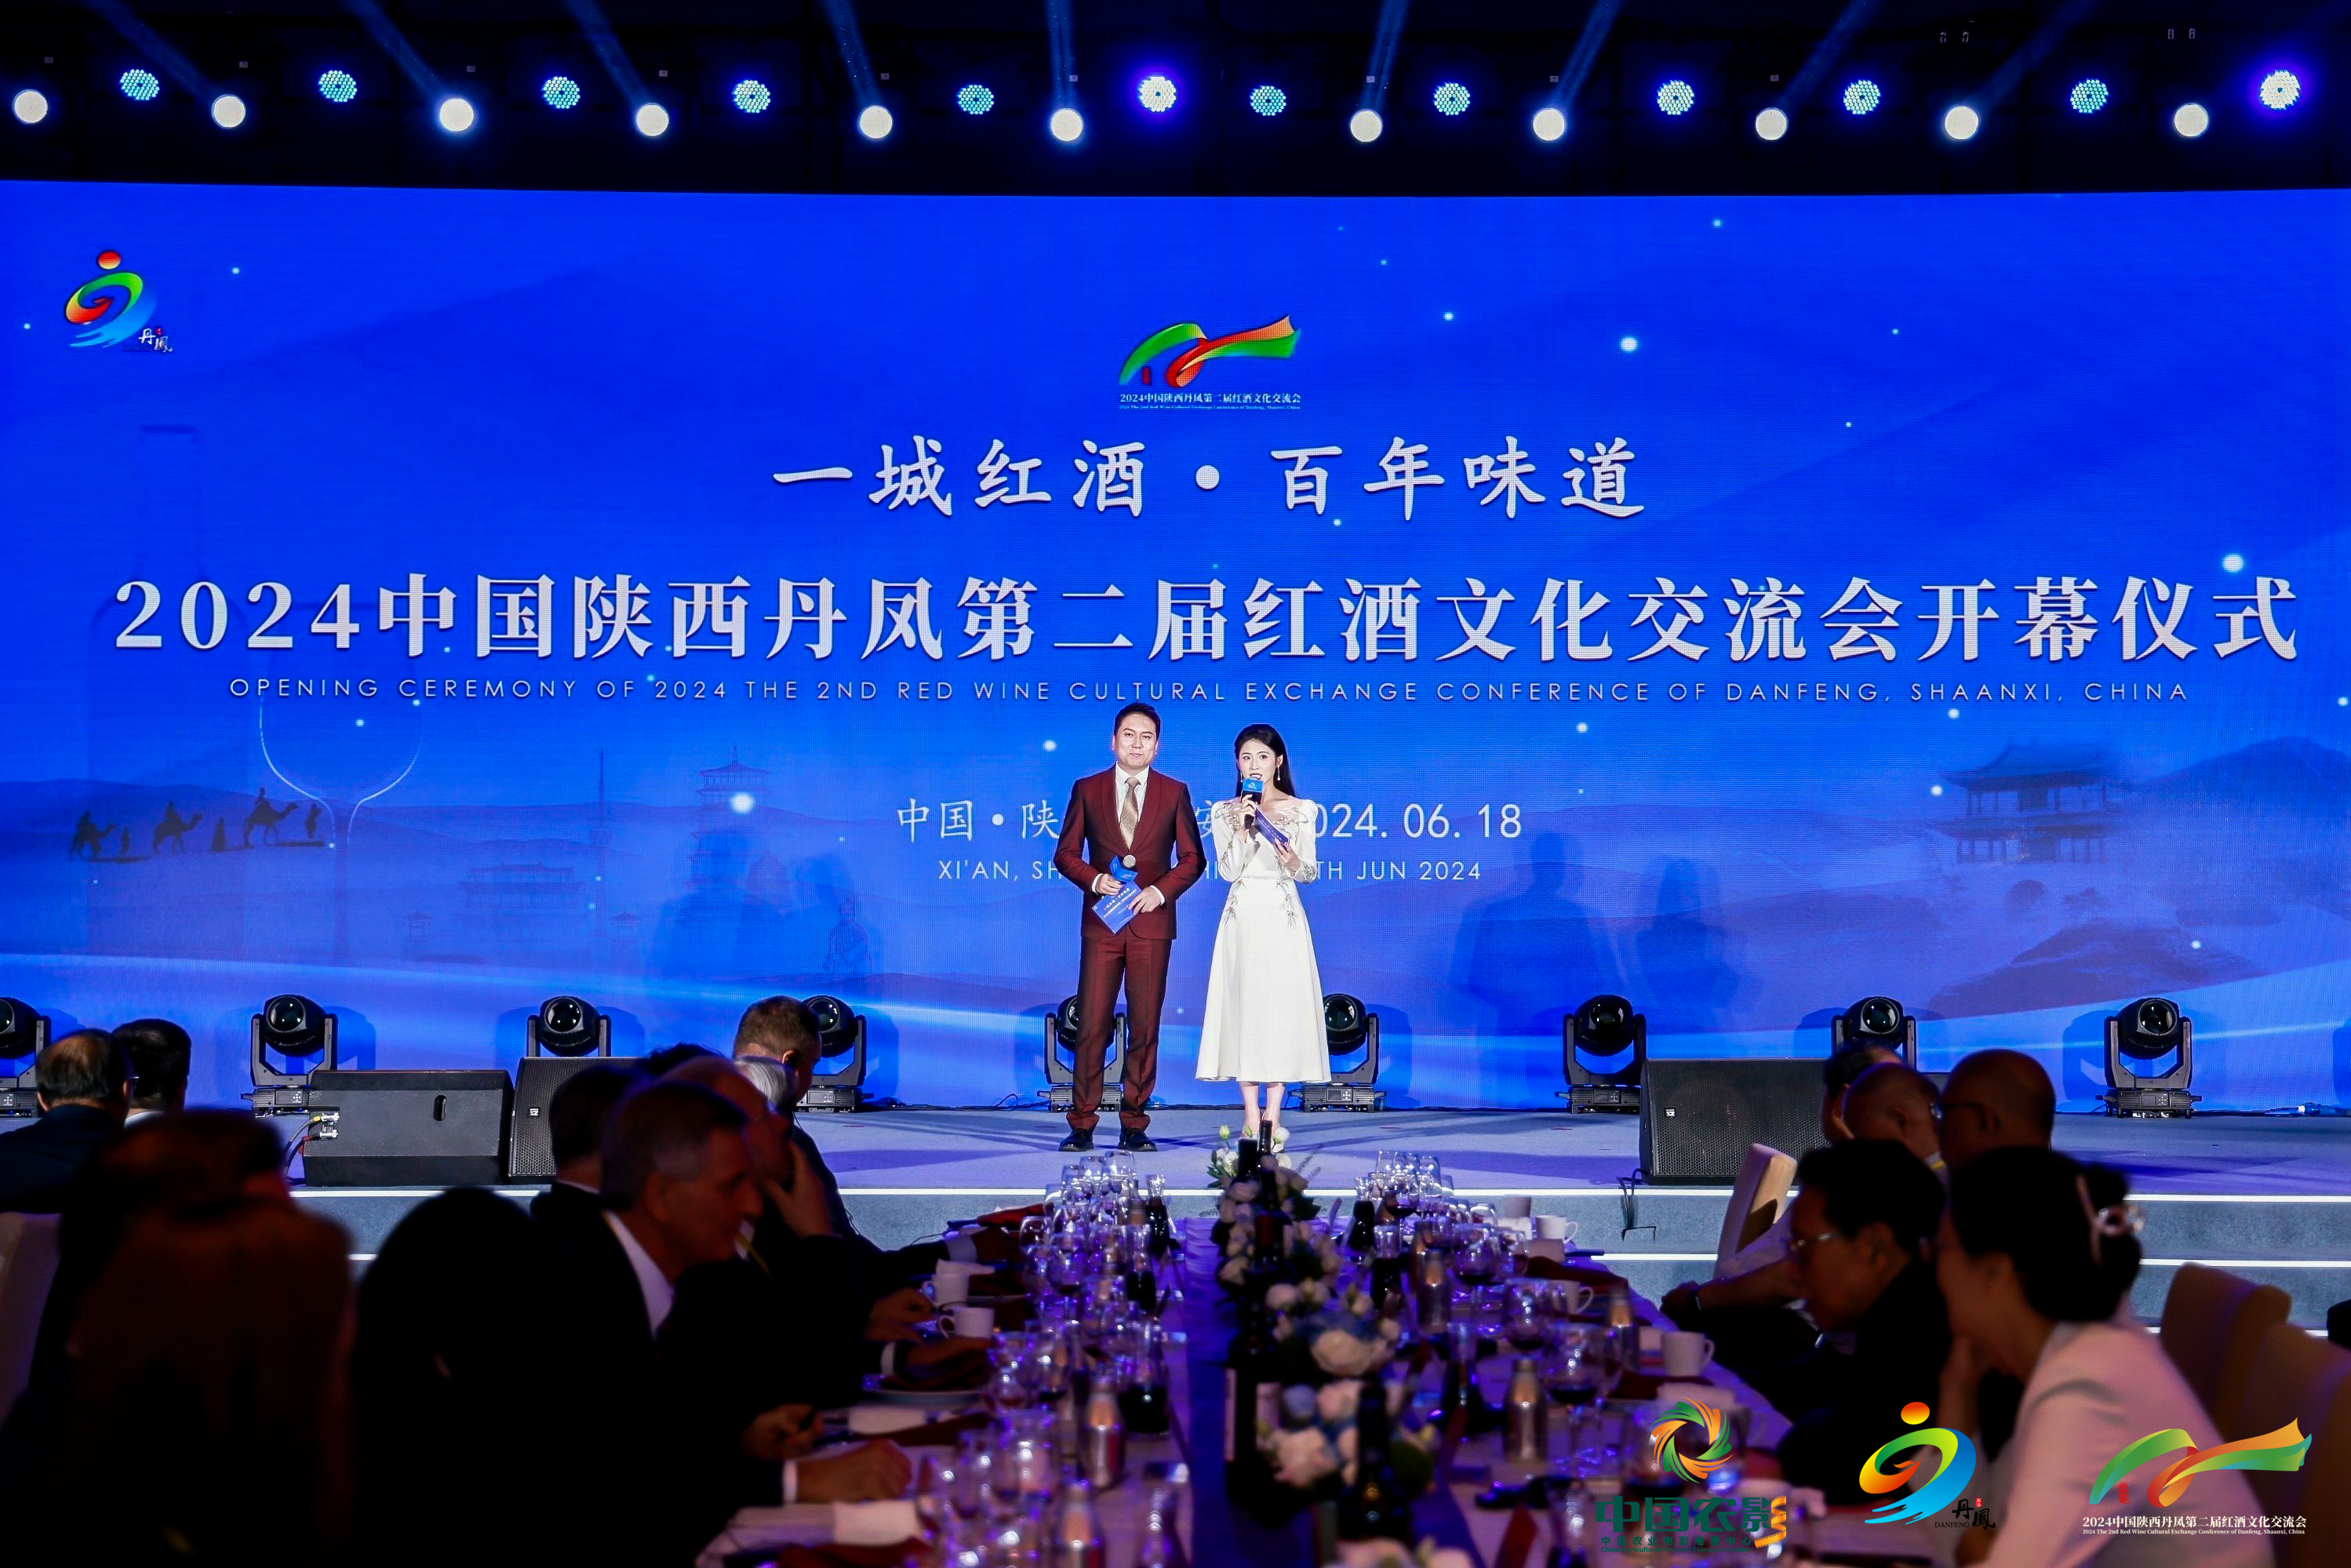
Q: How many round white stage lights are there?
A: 11